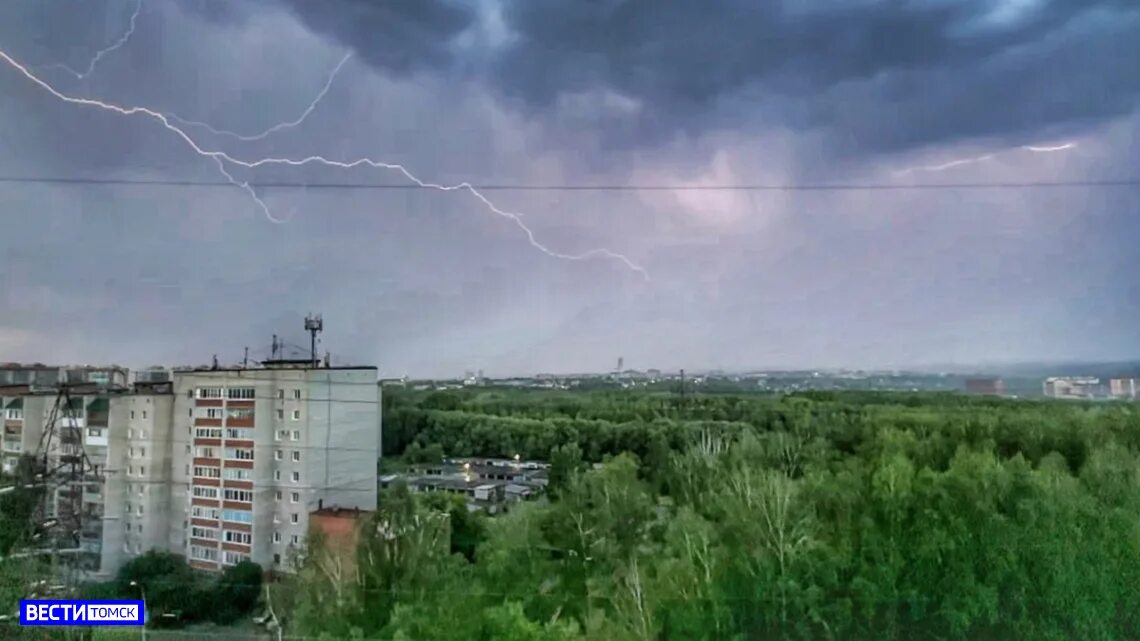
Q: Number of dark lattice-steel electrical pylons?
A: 1